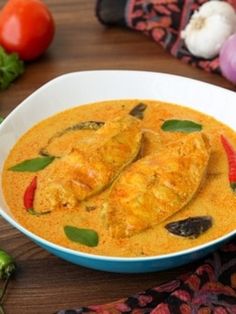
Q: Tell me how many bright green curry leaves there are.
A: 3